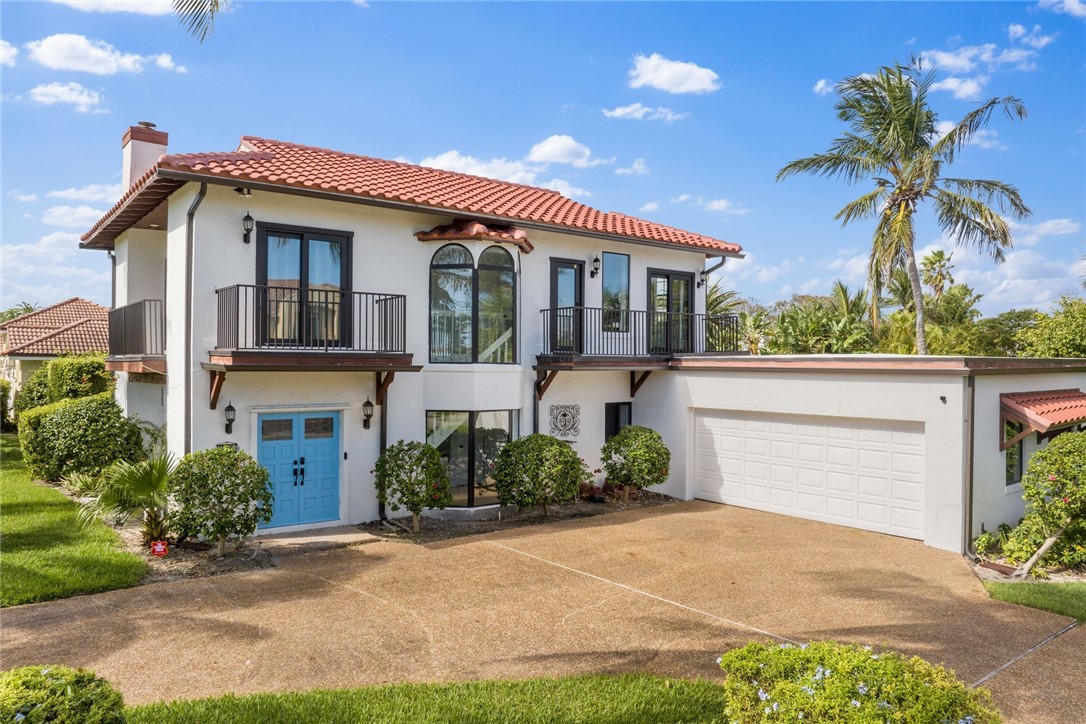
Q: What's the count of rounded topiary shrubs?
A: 4